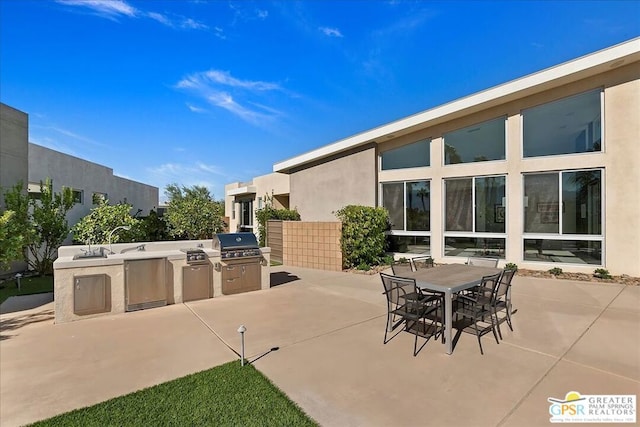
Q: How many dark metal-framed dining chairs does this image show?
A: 6